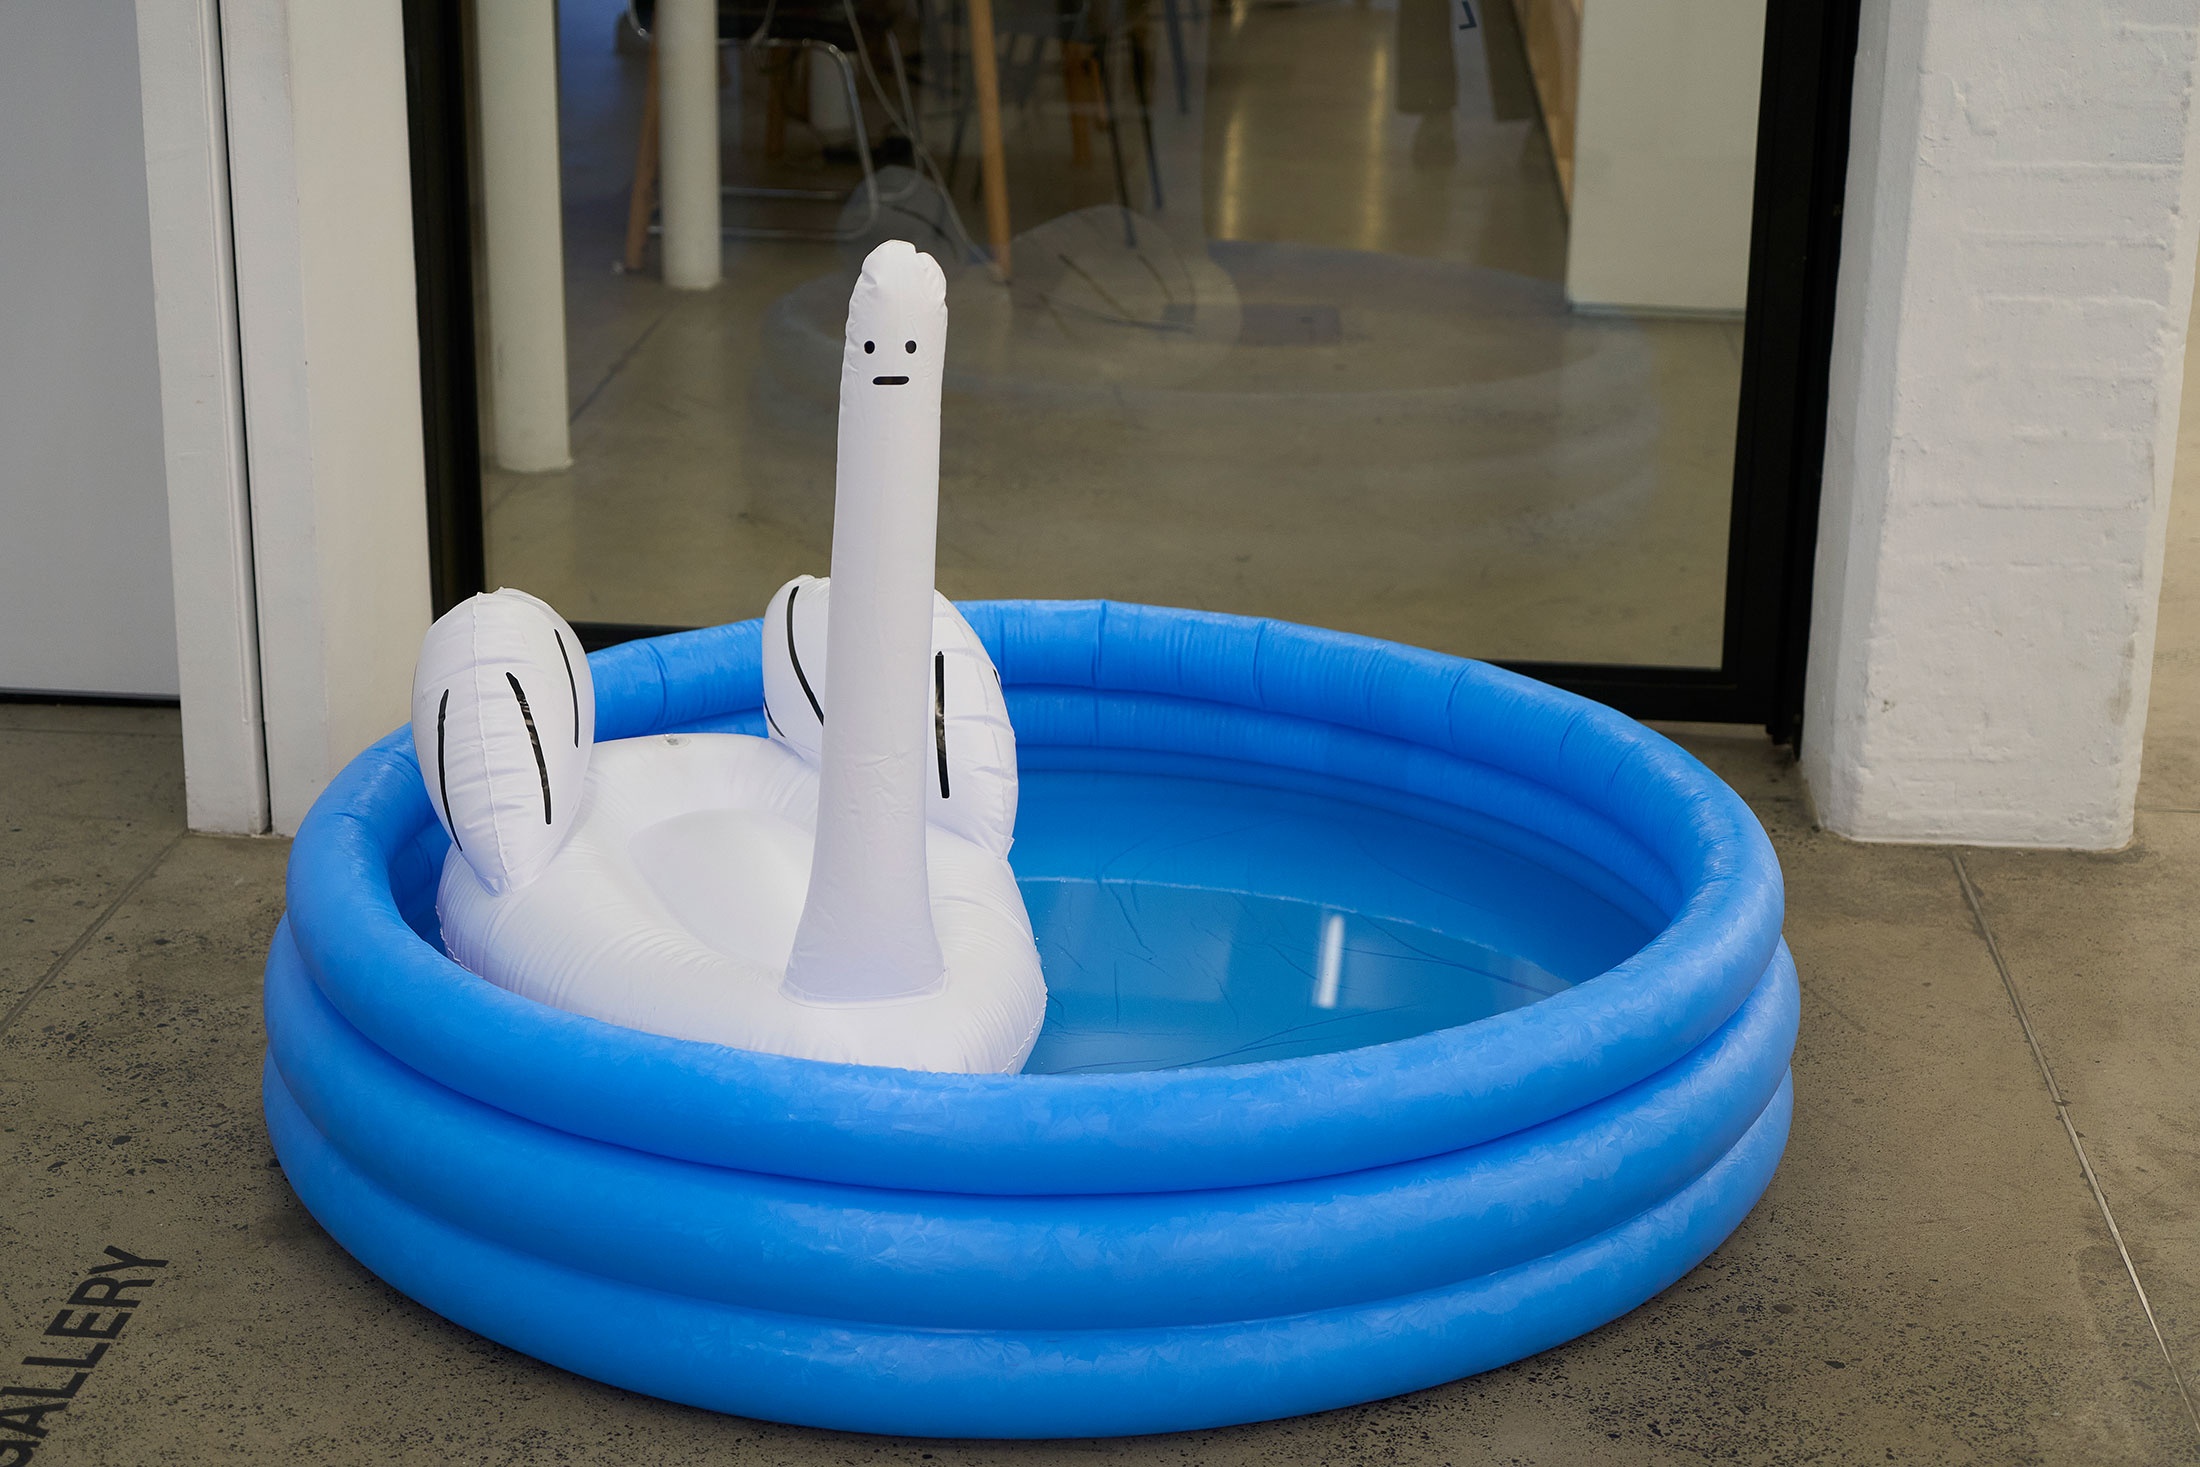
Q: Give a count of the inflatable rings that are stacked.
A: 3